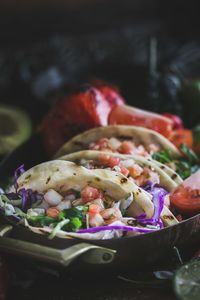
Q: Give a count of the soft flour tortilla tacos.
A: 3